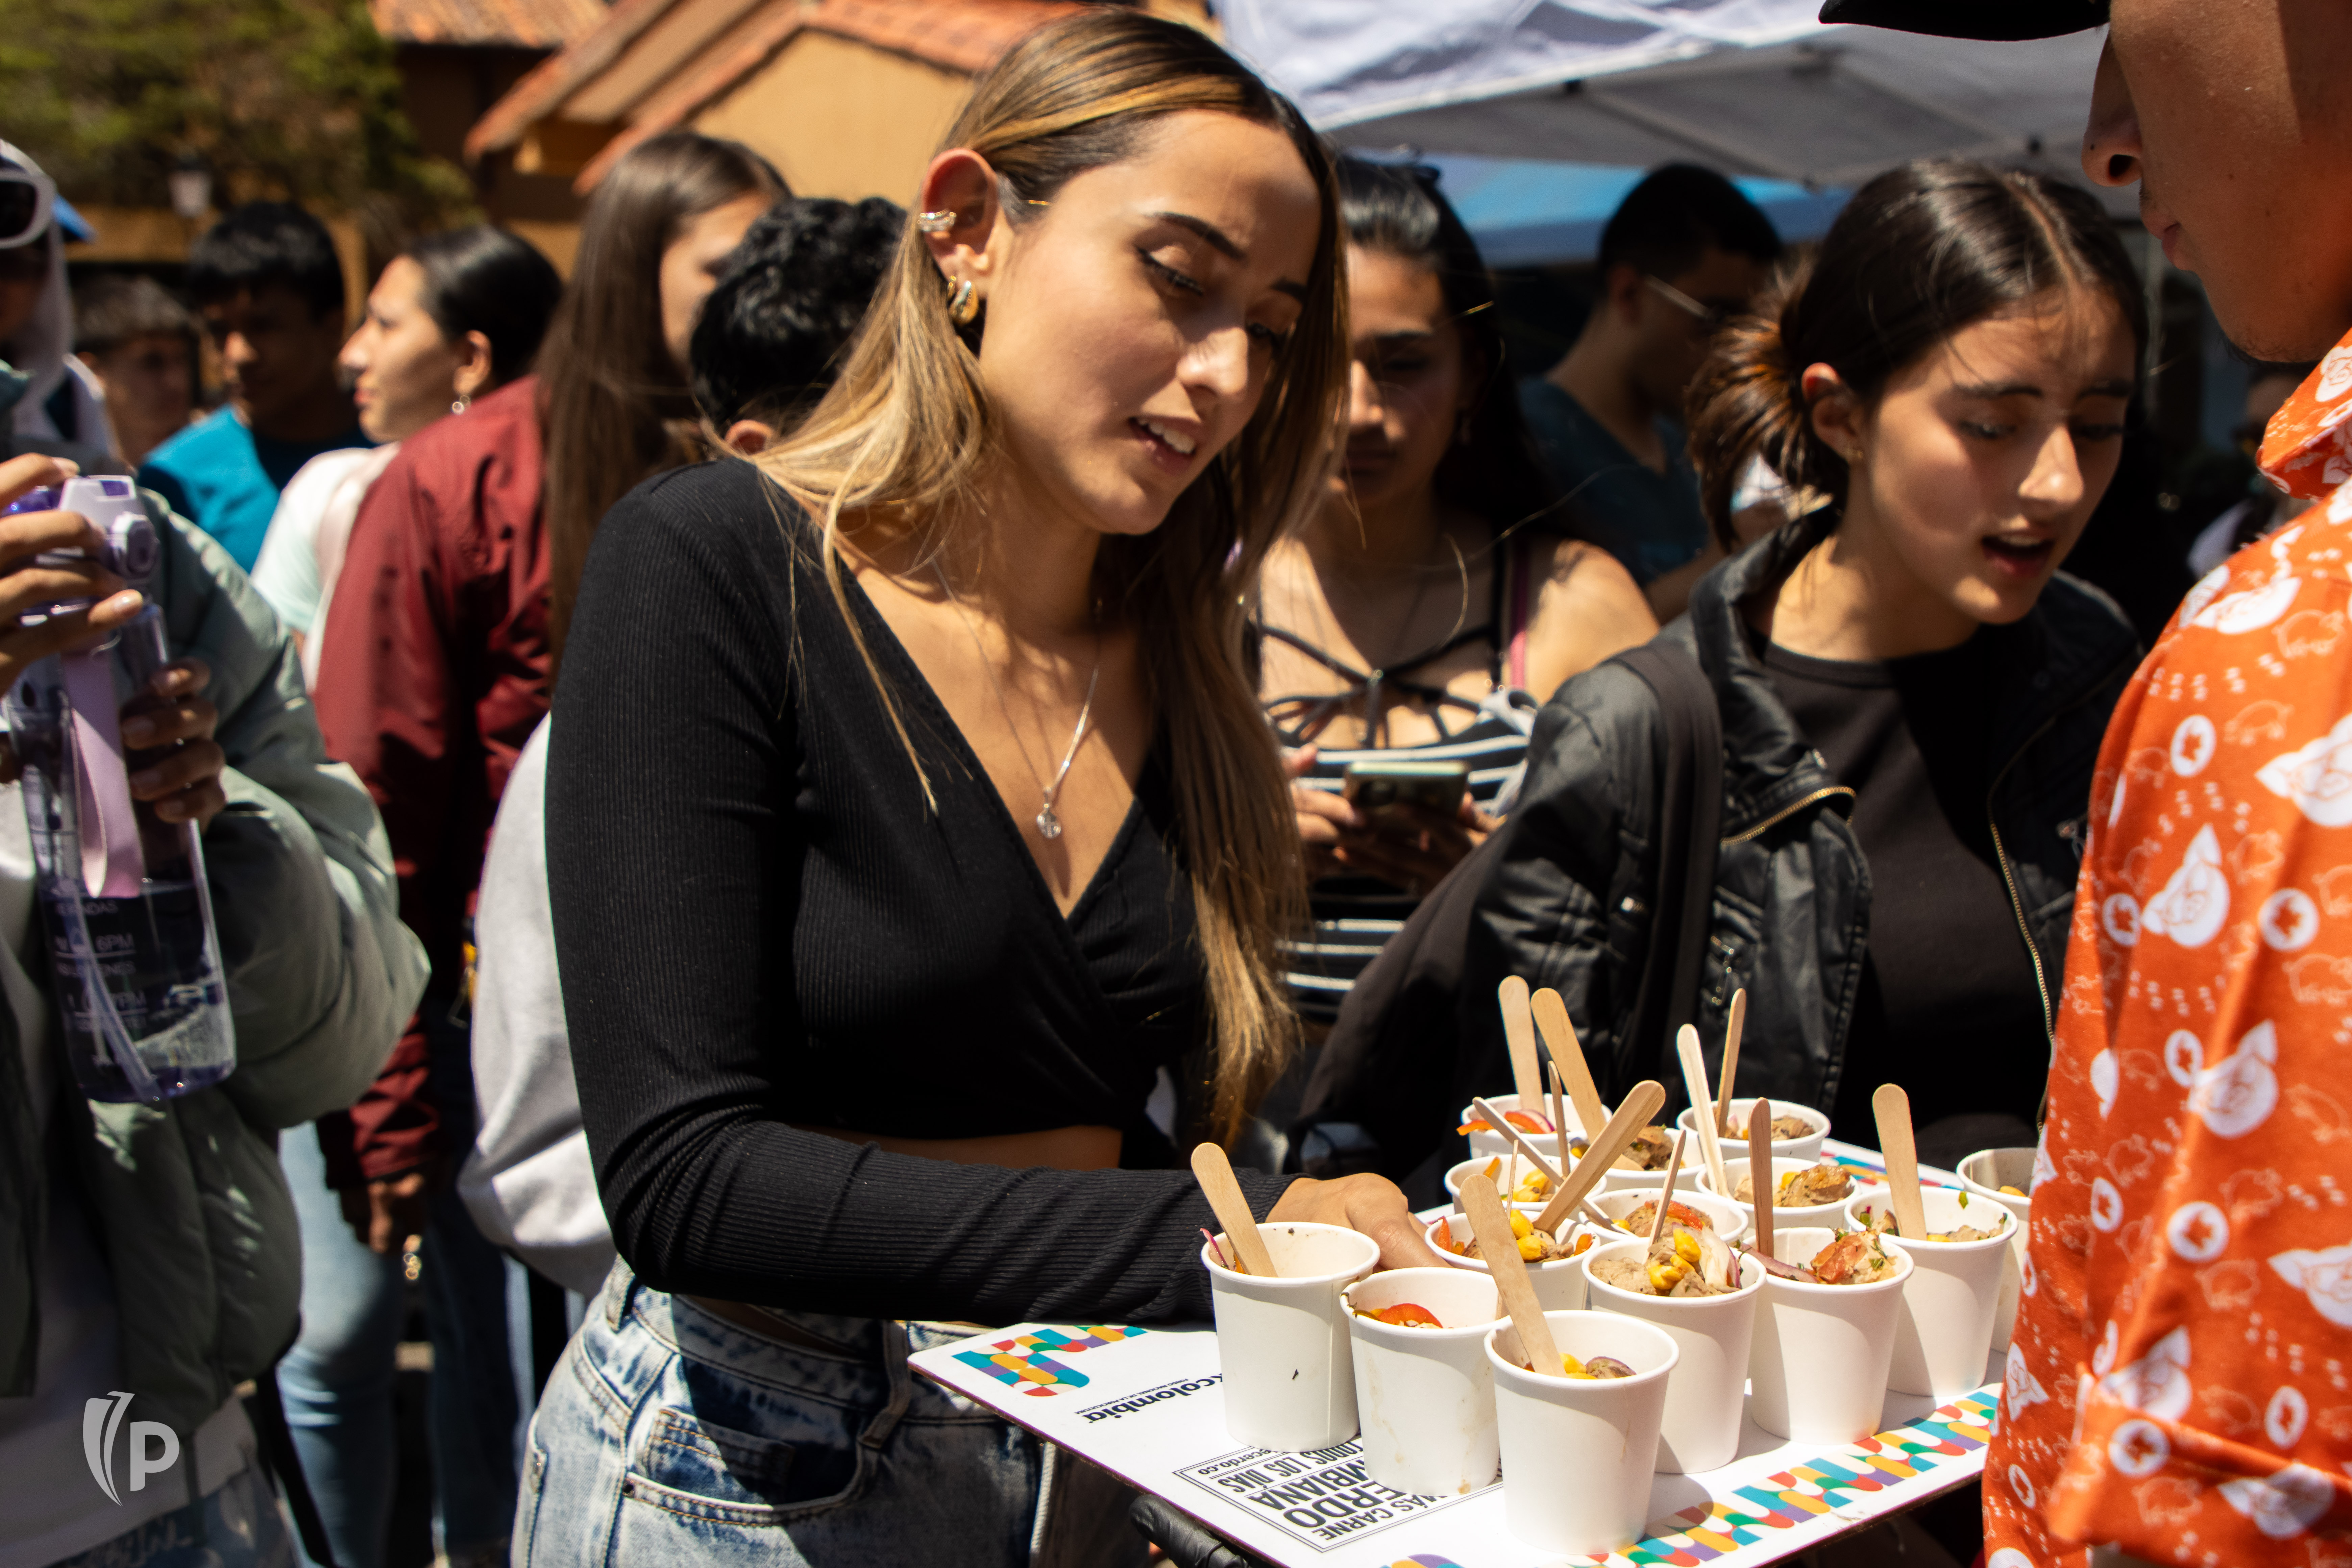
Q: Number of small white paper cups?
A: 14